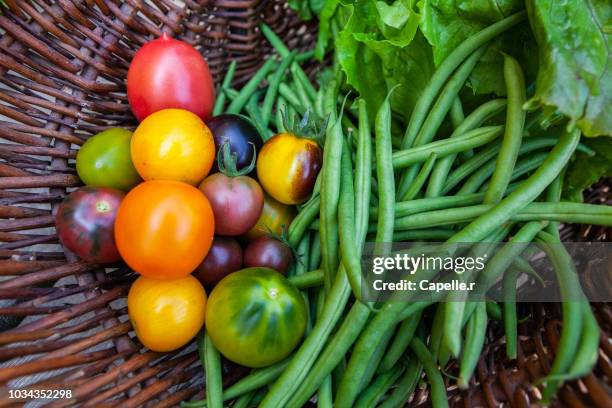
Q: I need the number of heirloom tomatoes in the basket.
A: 13